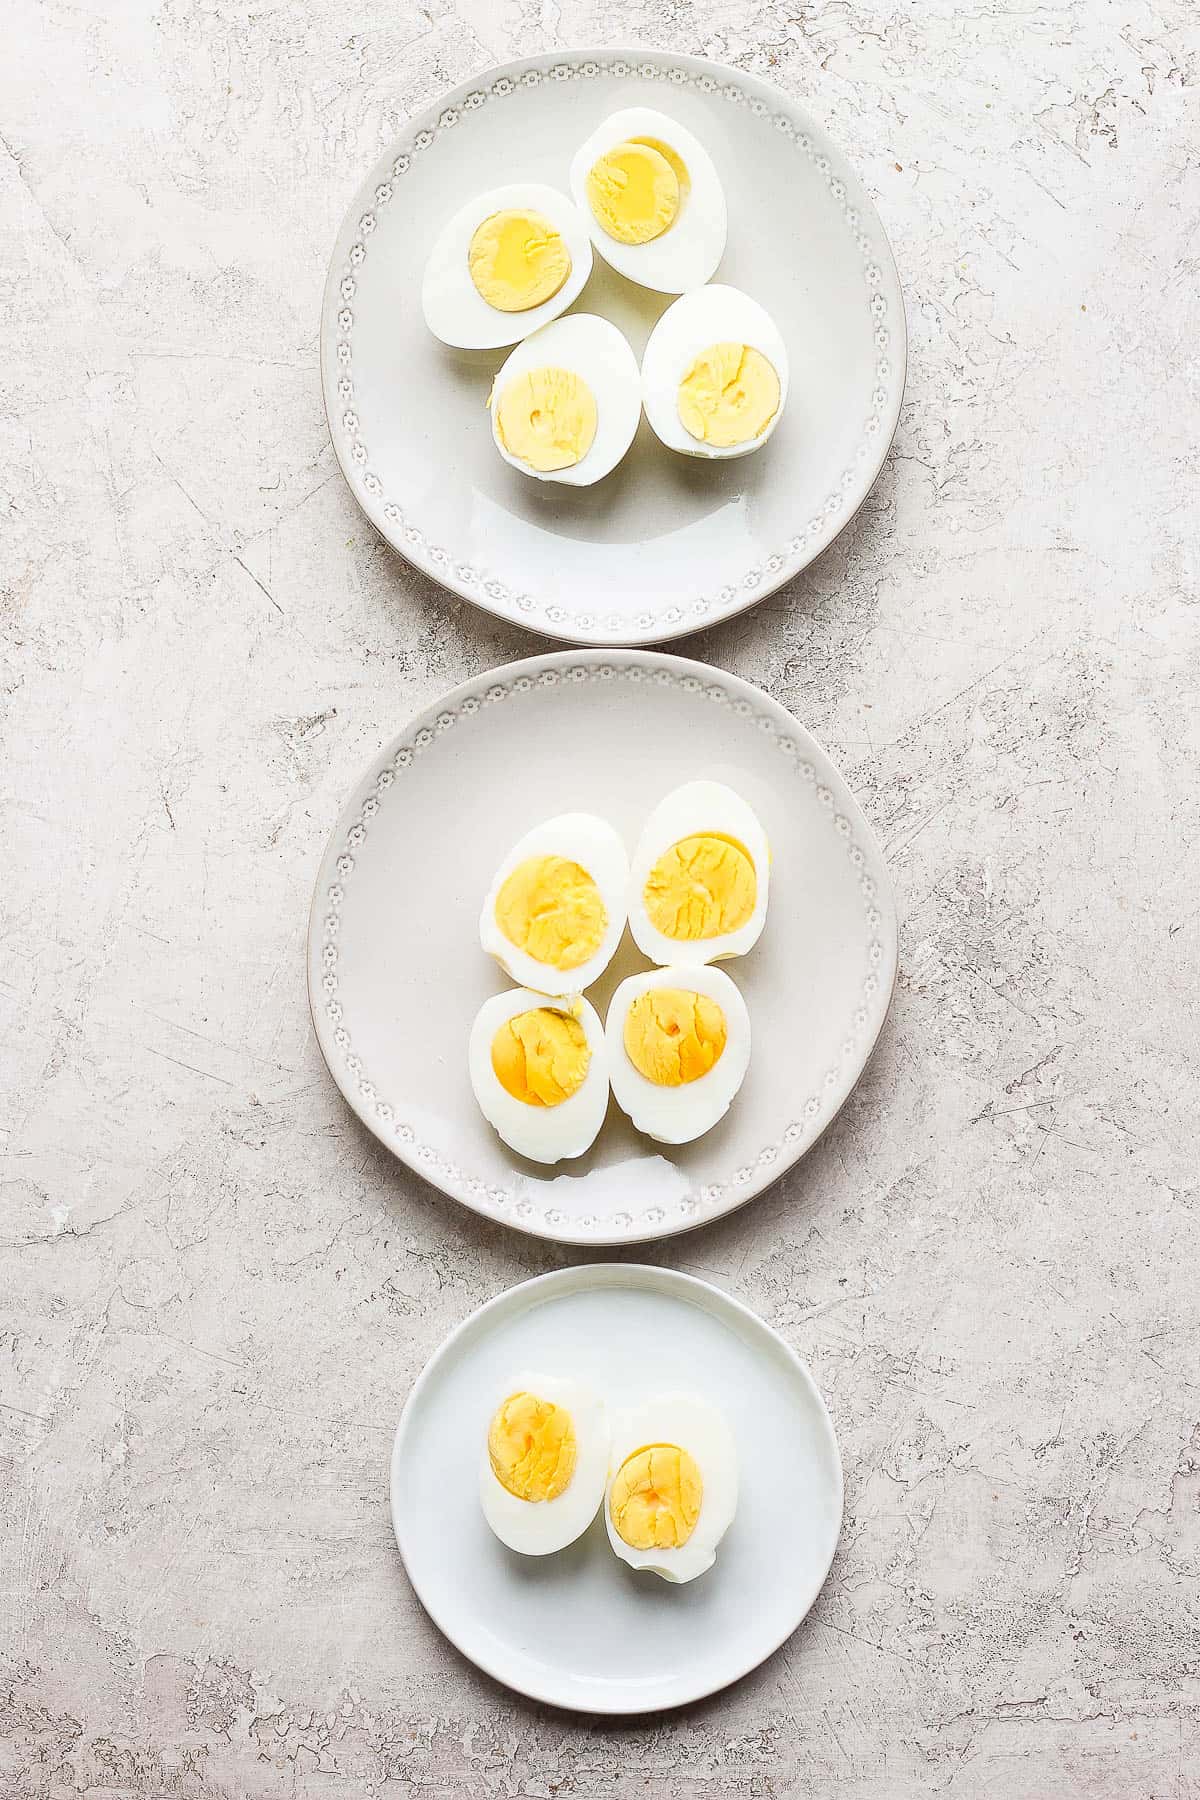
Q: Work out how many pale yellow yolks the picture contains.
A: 4